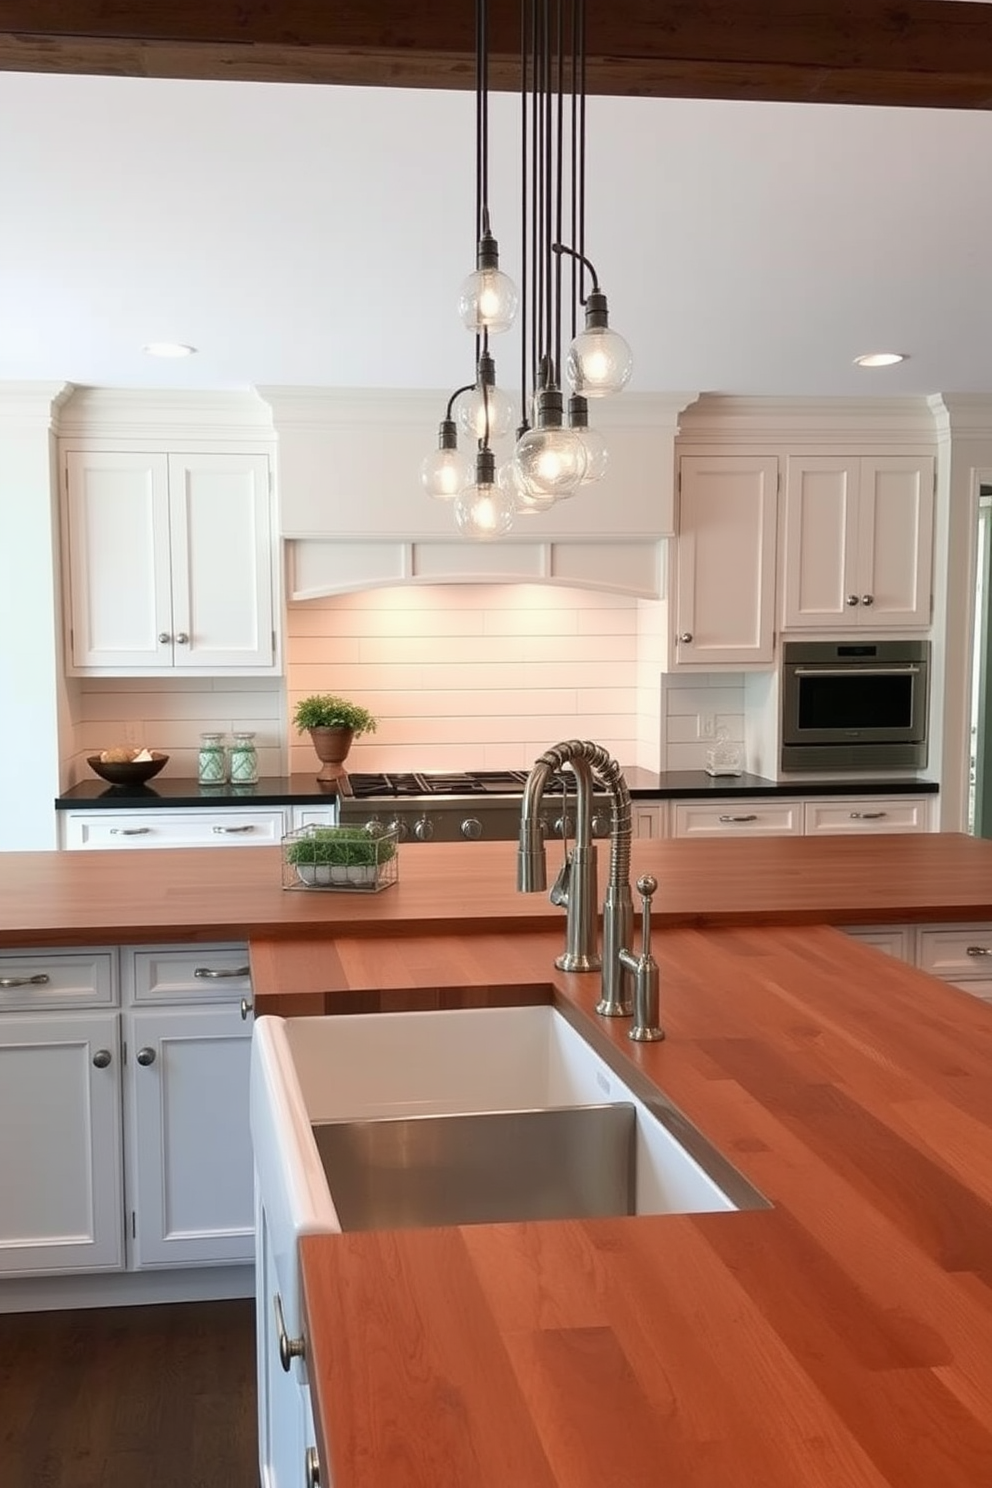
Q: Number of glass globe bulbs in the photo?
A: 8